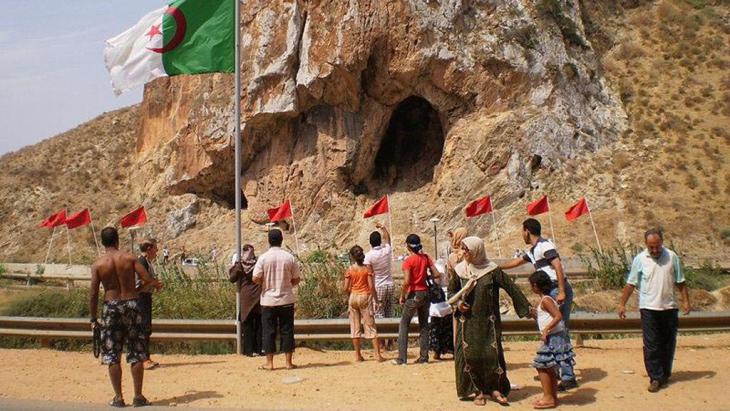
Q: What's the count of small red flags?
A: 8